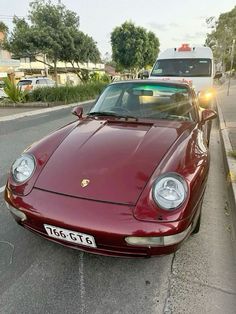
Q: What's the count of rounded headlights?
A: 2